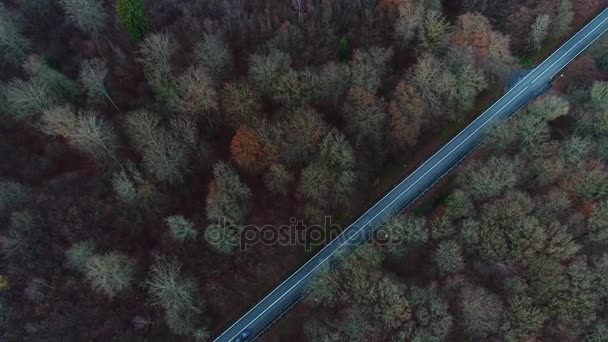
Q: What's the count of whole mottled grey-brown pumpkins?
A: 0